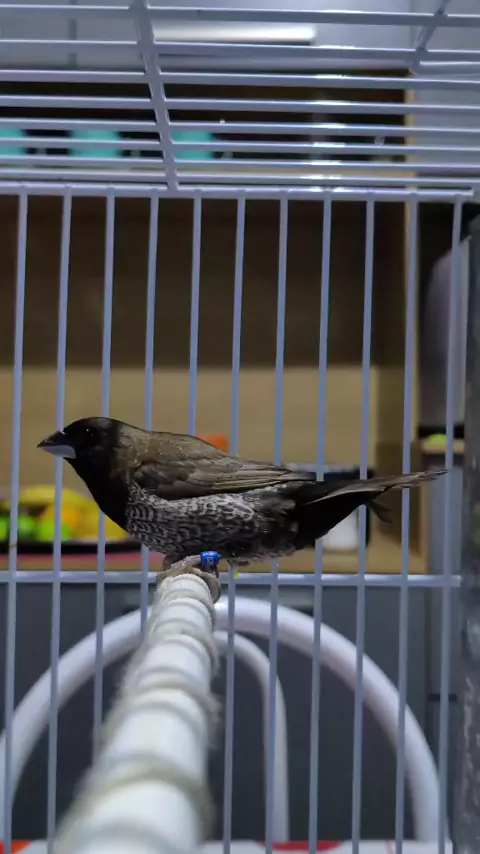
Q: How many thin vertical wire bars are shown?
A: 11